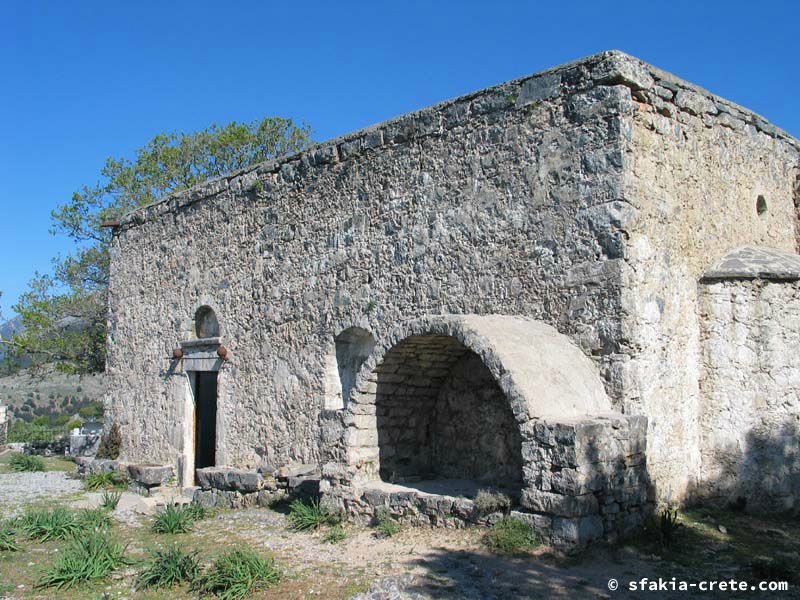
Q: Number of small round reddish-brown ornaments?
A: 2